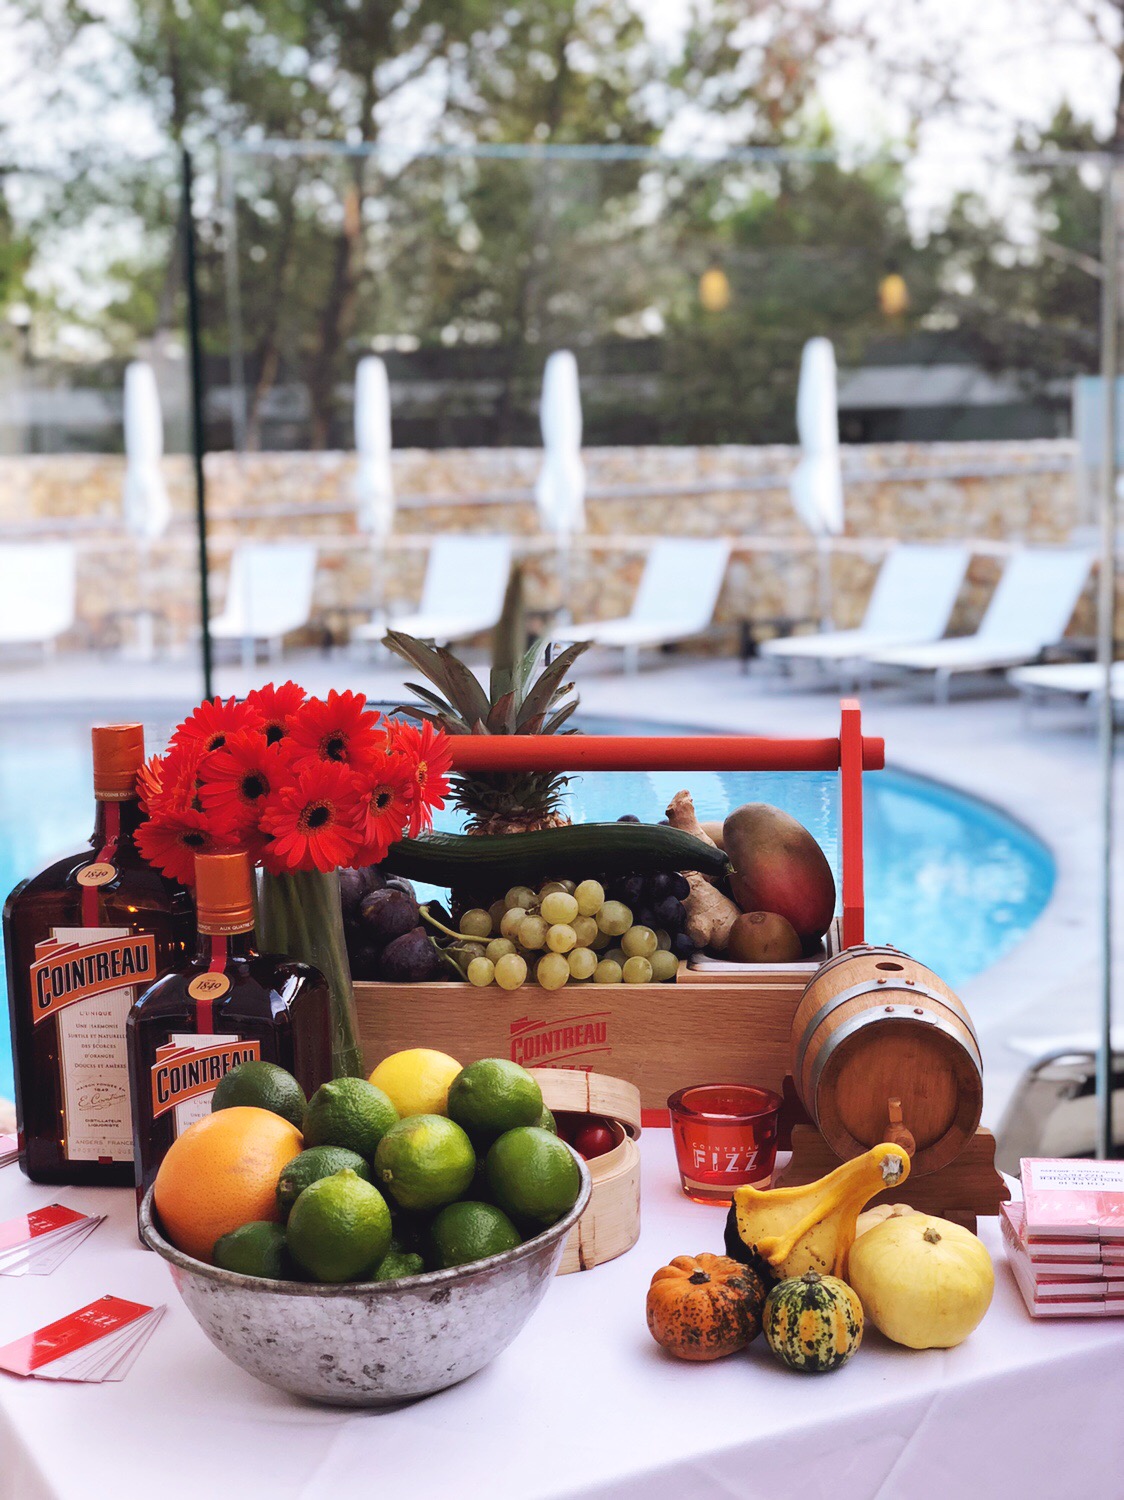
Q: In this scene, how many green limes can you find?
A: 11